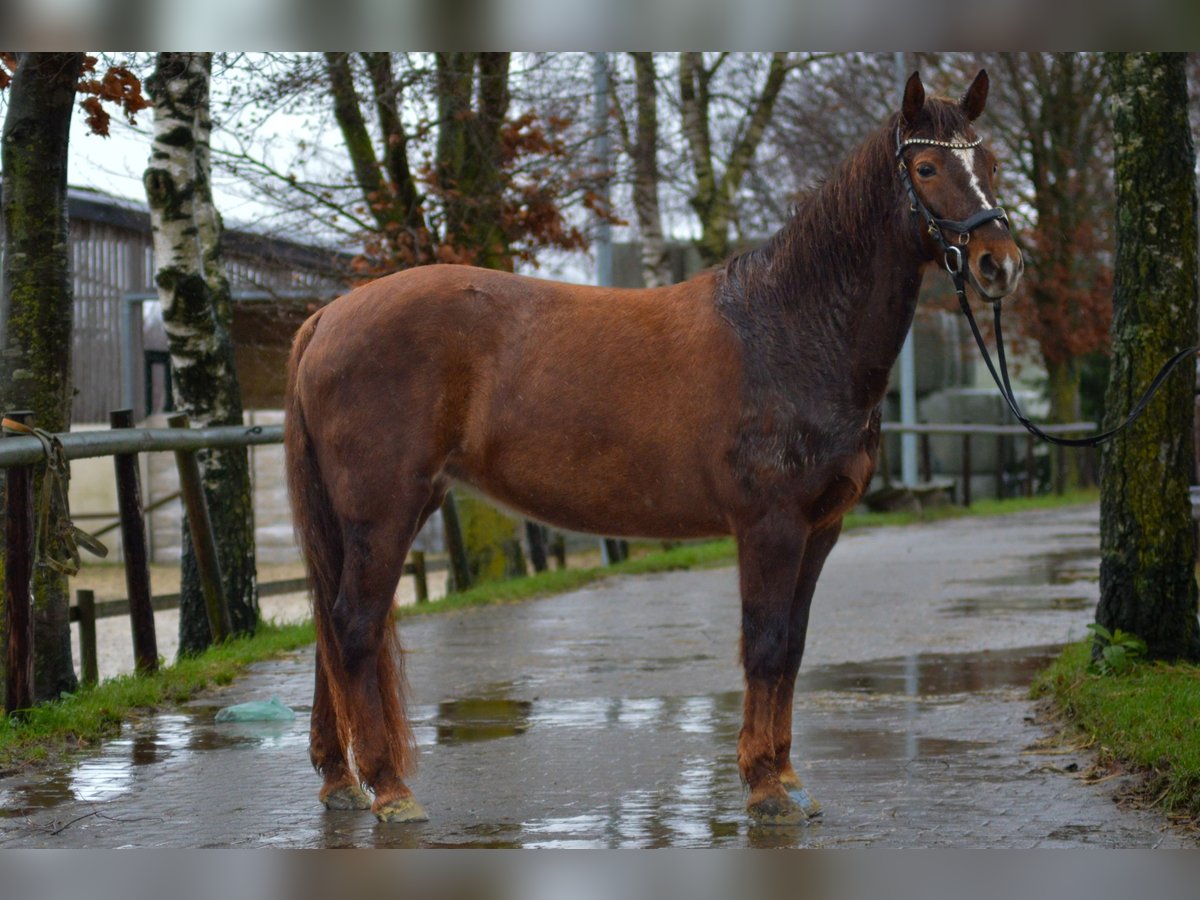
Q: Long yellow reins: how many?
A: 0